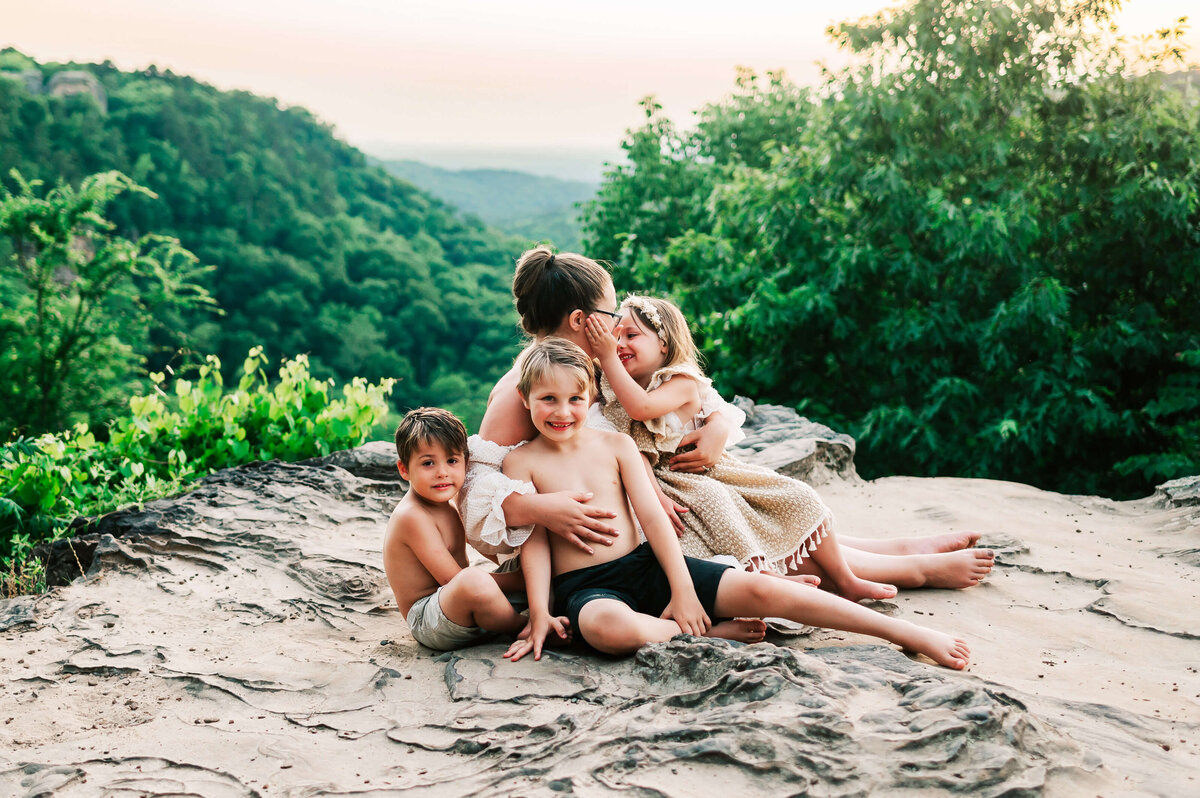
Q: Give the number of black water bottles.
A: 0